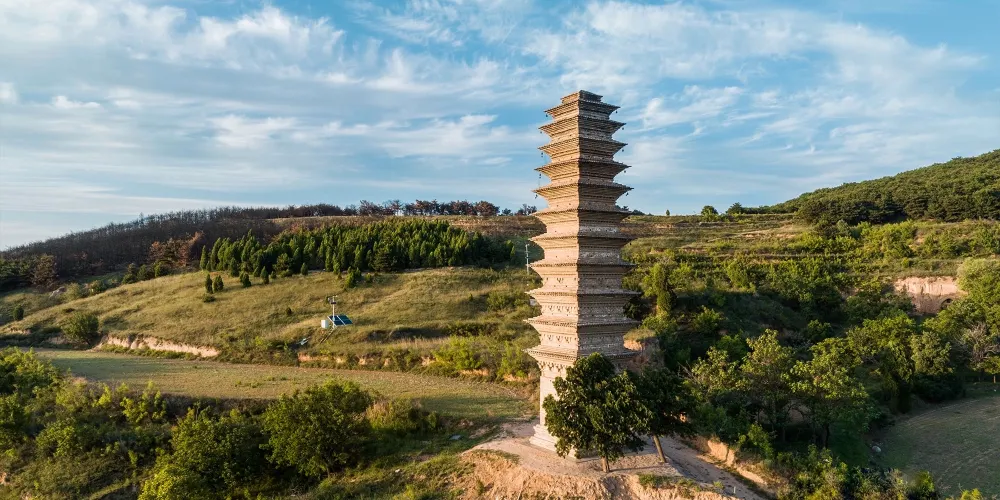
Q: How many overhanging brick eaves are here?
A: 11